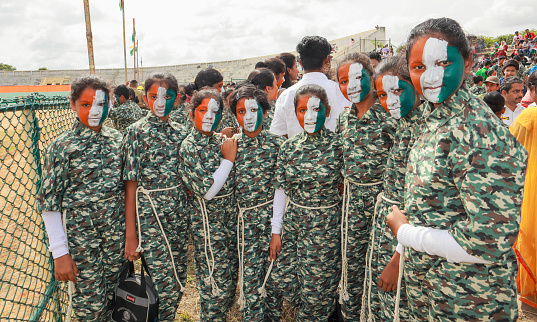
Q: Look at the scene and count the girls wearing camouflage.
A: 8